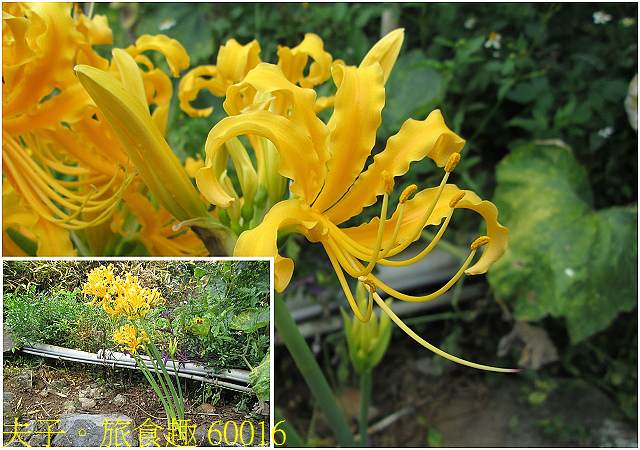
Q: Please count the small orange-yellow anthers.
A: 6